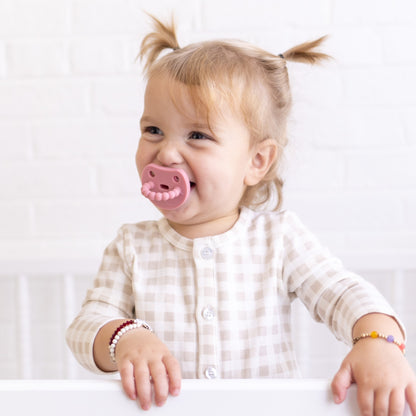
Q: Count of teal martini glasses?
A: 0